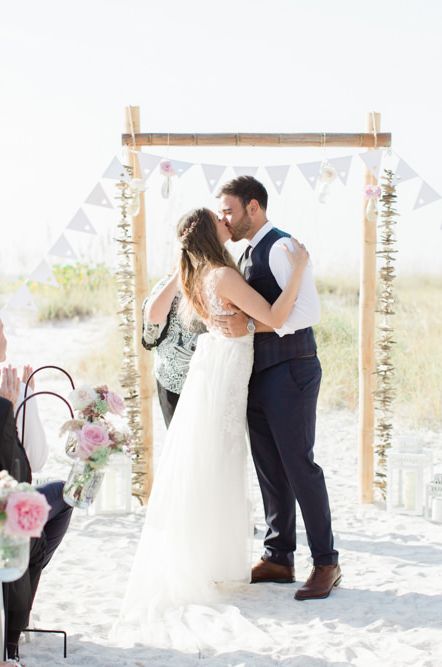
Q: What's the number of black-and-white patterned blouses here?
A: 1